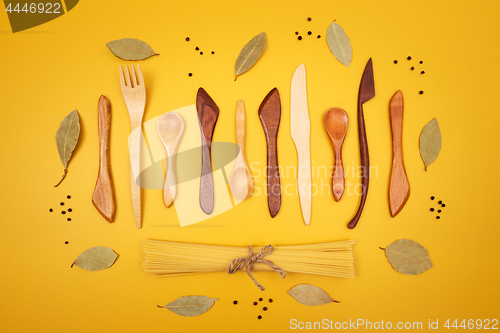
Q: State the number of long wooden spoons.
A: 3